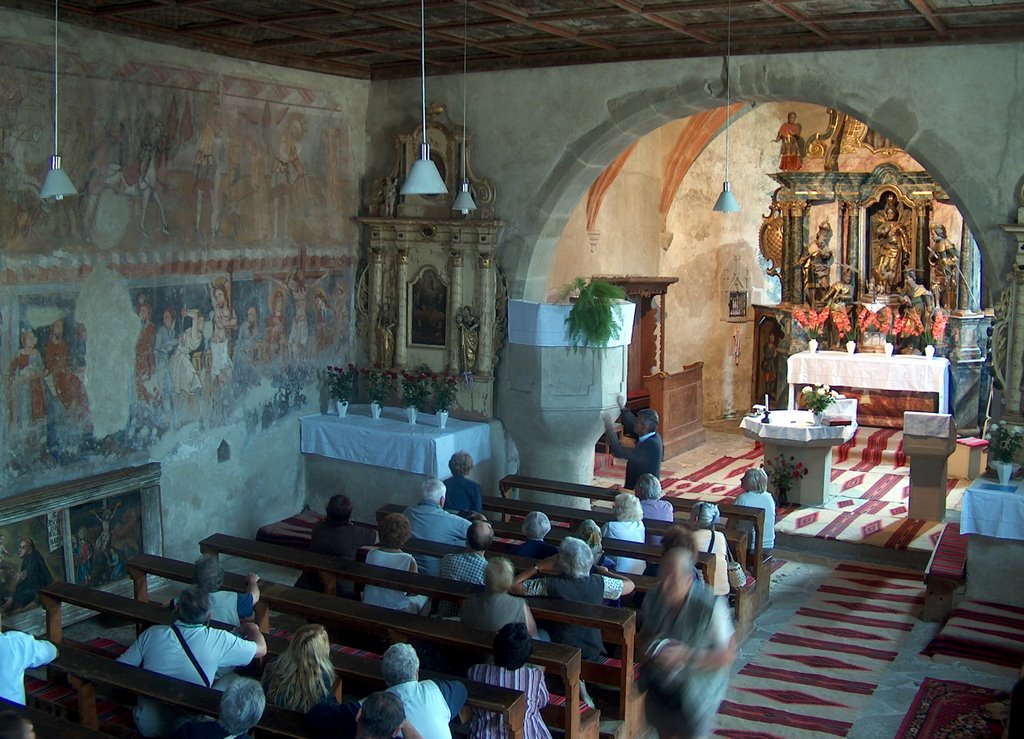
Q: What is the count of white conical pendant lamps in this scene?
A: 4